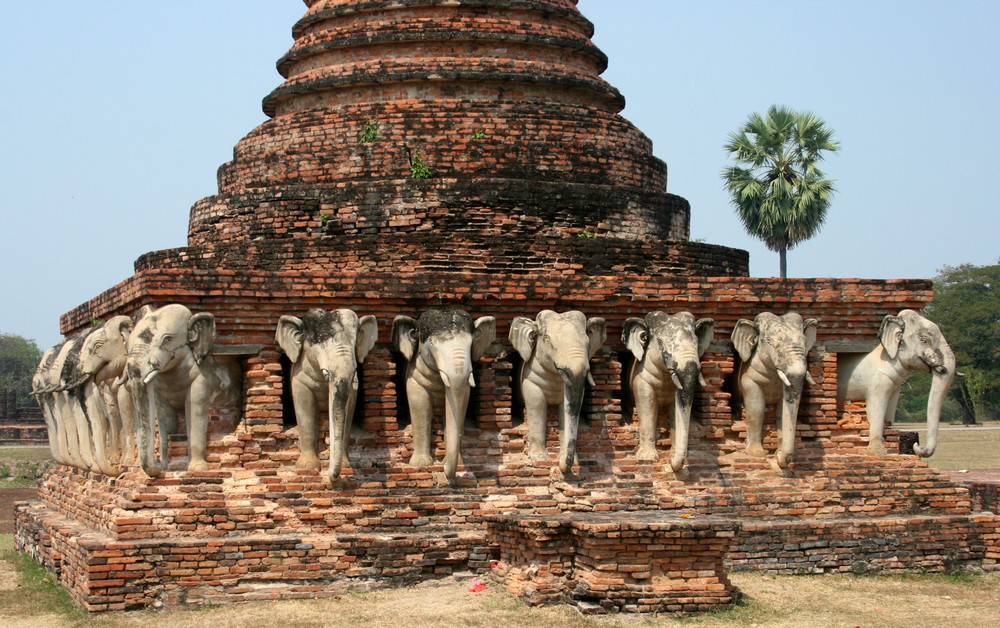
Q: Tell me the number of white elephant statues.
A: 12